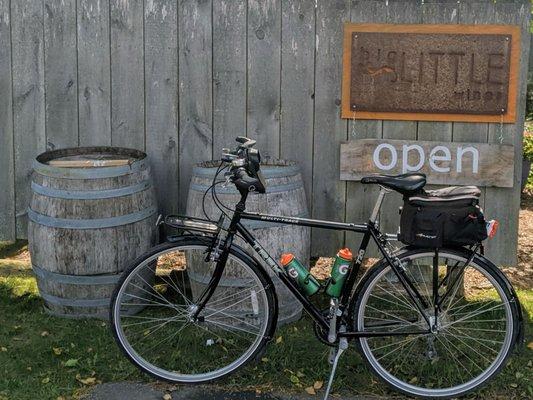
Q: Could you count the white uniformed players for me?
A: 0